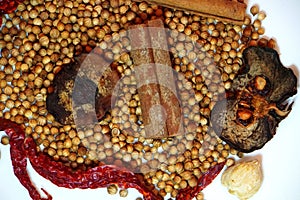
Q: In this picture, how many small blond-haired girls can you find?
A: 0